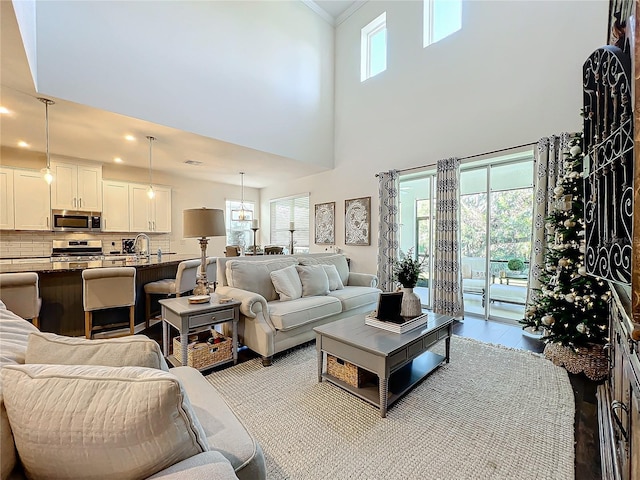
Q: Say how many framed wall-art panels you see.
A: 2